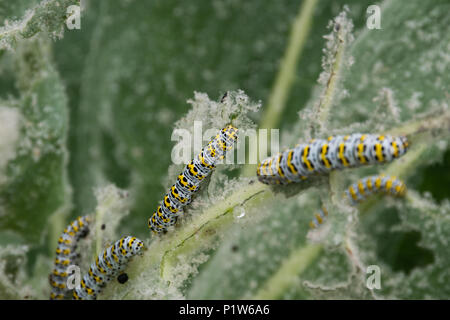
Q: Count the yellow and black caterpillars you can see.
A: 5